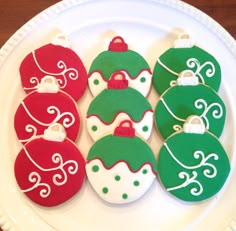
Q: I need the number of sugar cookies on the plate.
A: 9